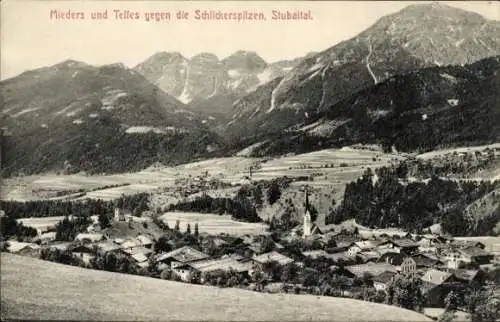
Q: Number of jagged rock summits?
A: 3